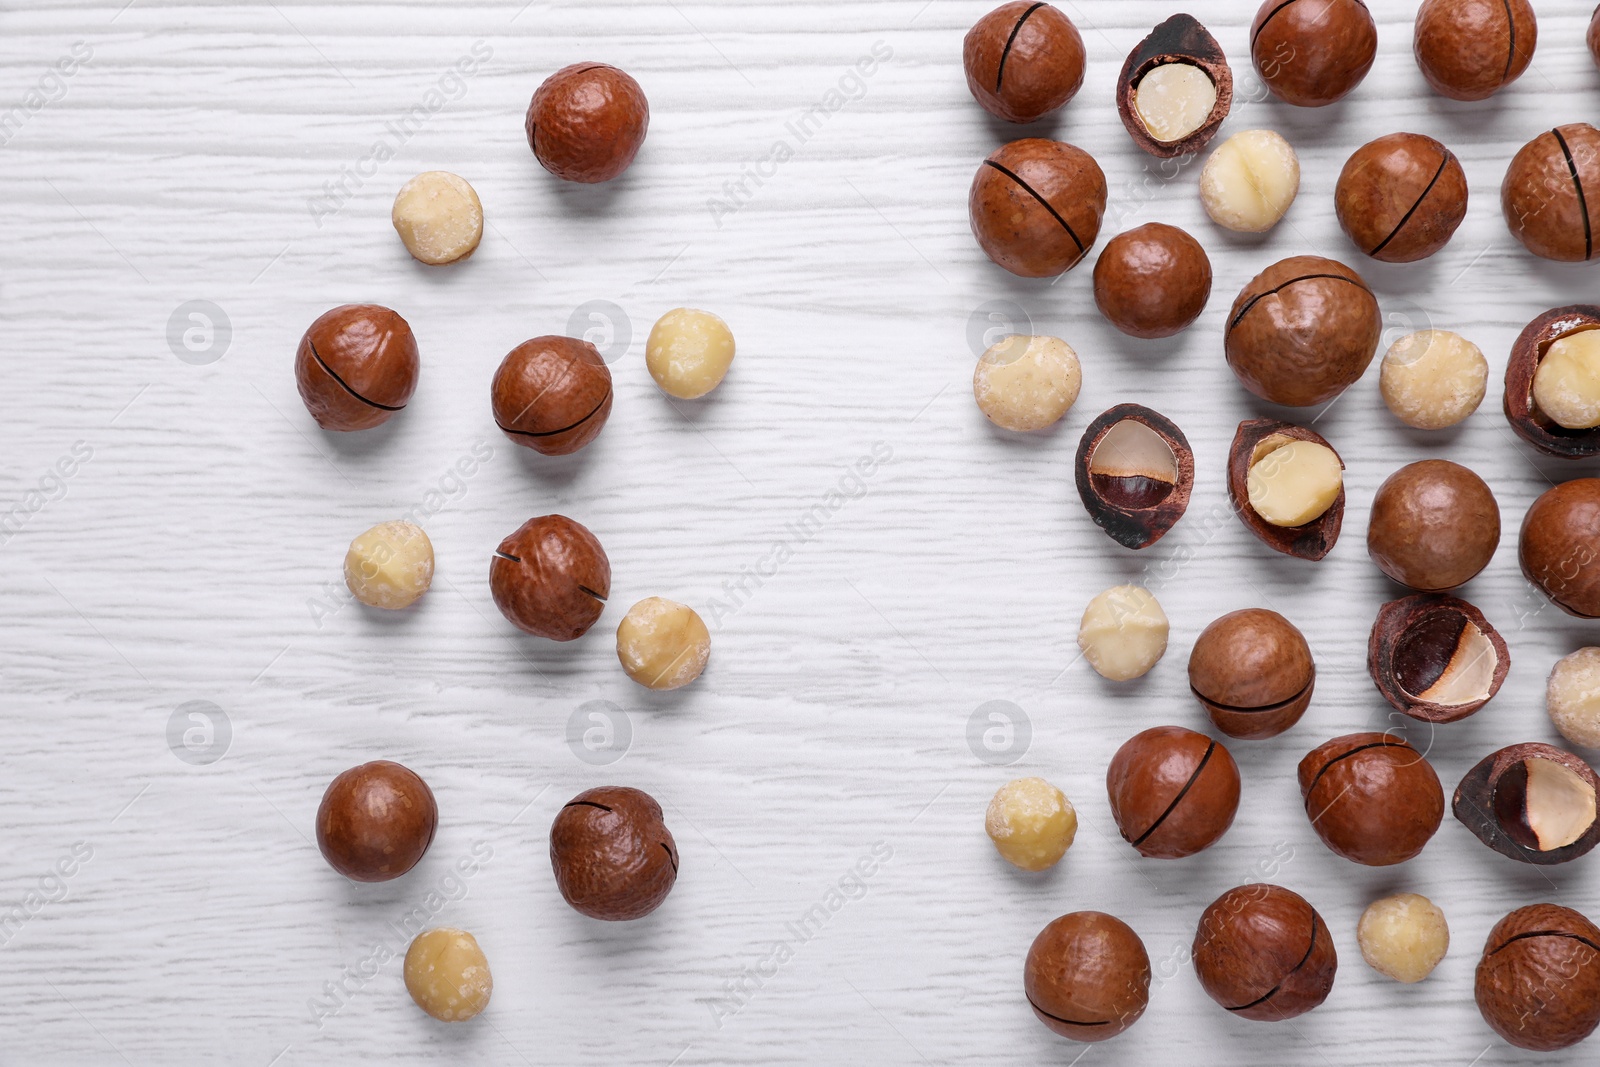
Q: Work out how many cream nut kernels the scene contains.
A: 15